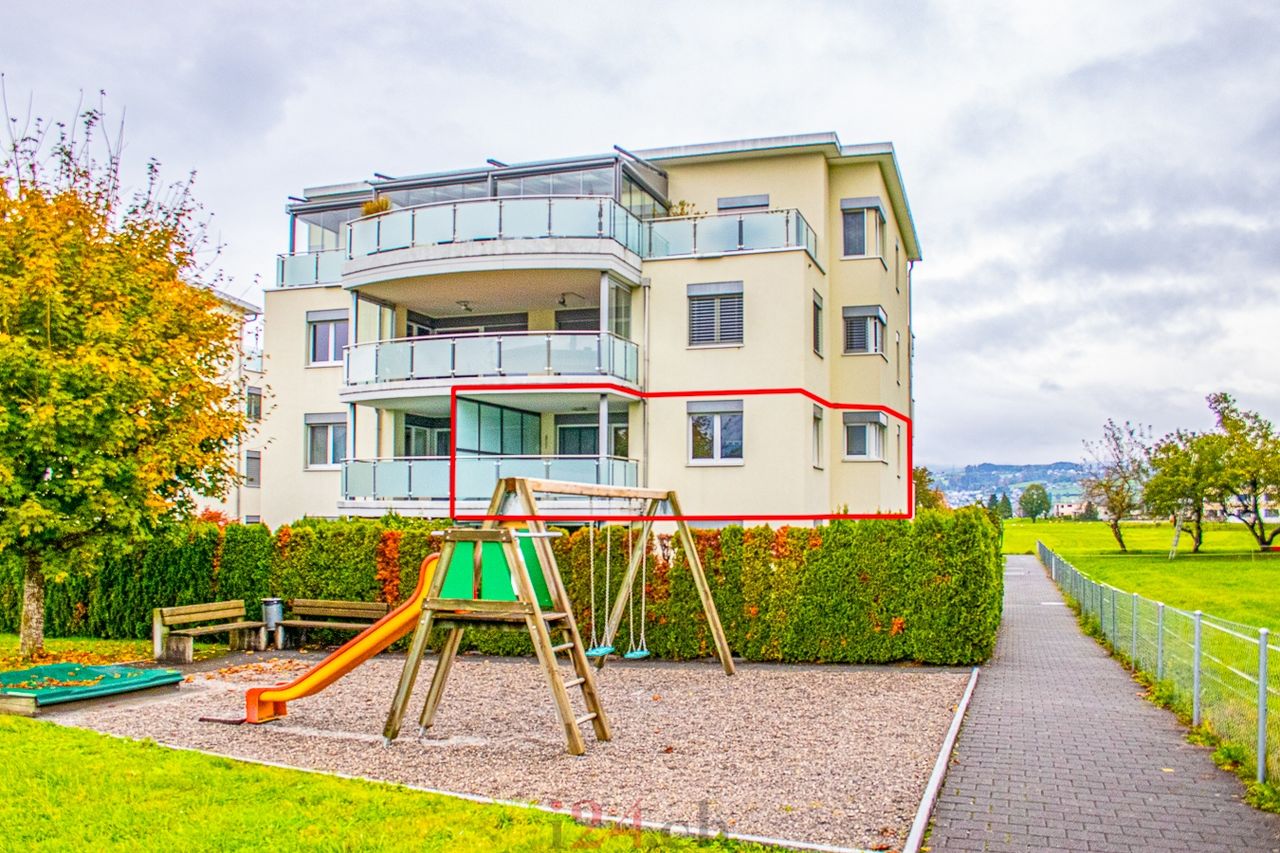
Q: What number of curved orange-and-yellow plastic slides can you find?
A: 1